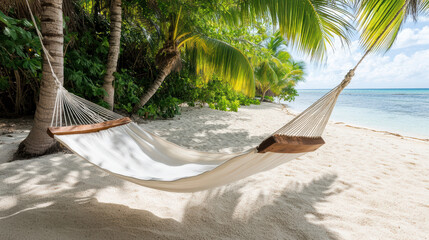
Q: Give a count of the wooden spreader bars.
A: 2